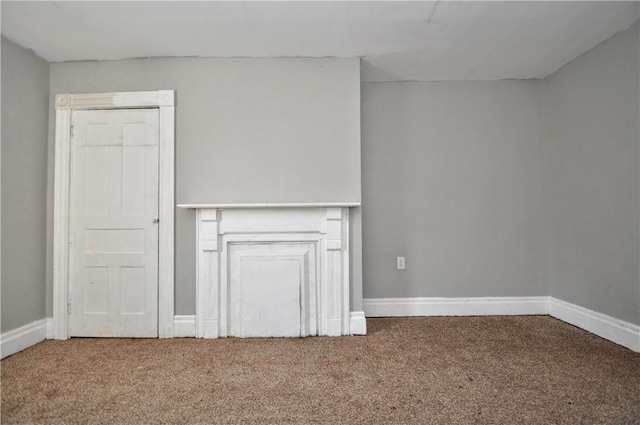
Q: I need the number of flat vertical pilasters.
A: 2